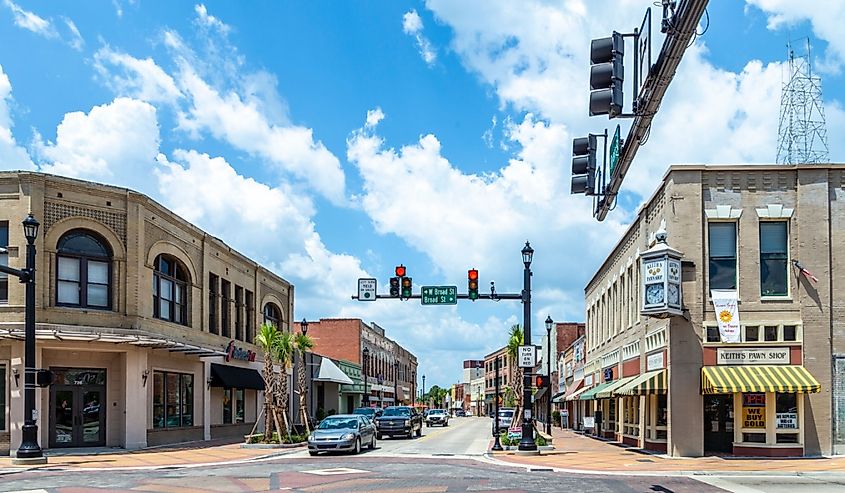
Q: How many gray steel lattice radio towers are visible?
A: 1